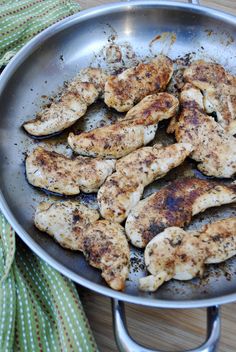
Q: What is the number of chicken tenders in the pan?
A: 10